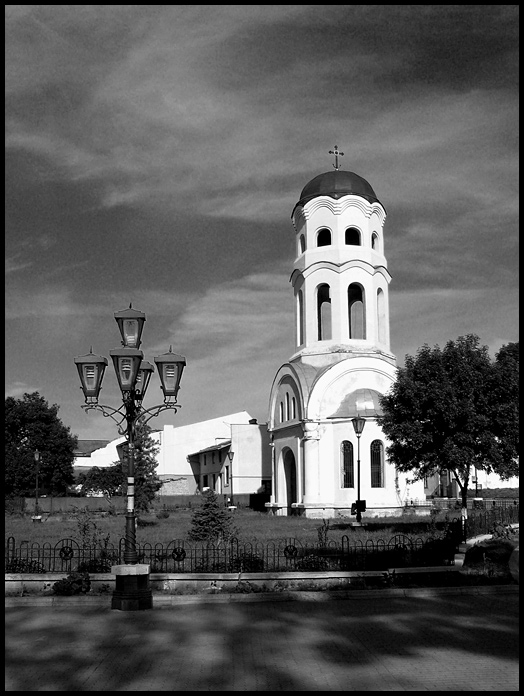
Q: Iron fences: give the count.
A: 1